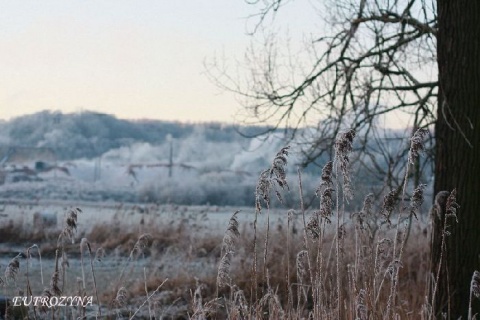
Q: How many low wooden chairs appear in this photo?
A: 0